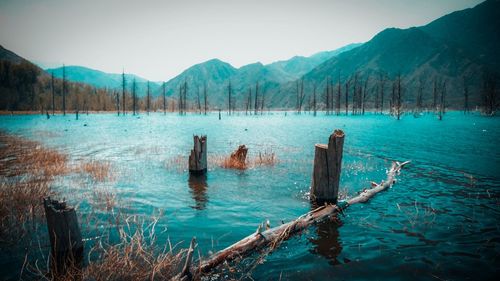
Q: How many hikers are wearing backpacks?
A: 0